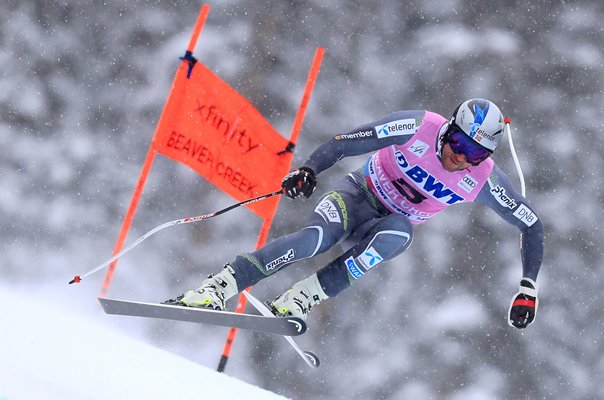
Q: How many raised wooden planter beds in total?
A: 0